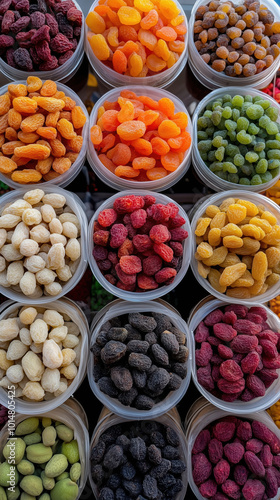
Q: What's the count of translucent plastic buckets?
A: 15